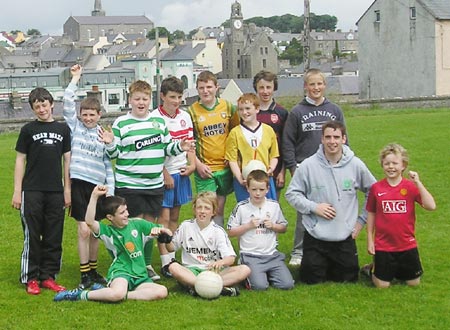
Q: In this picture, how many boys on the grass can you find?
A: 13